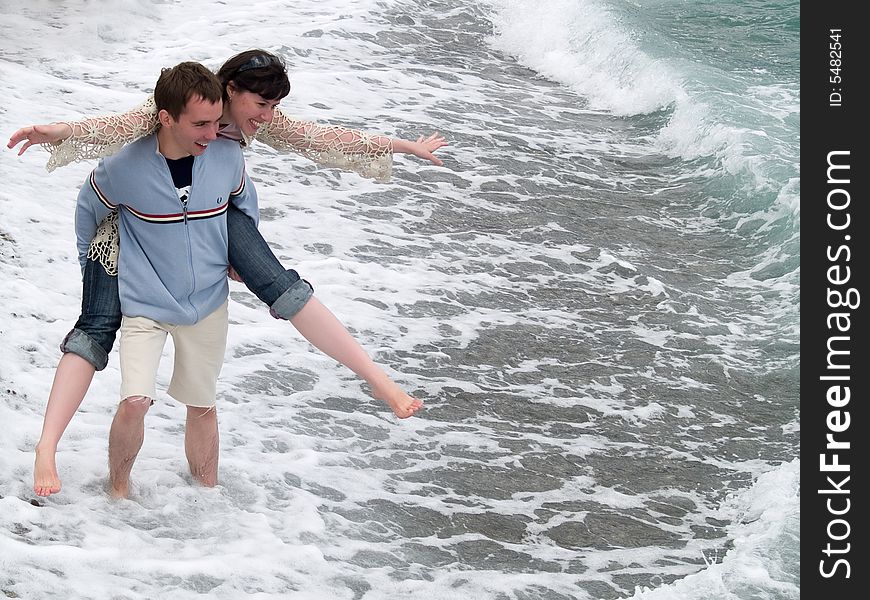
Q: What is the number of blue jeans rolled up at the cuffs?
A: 1